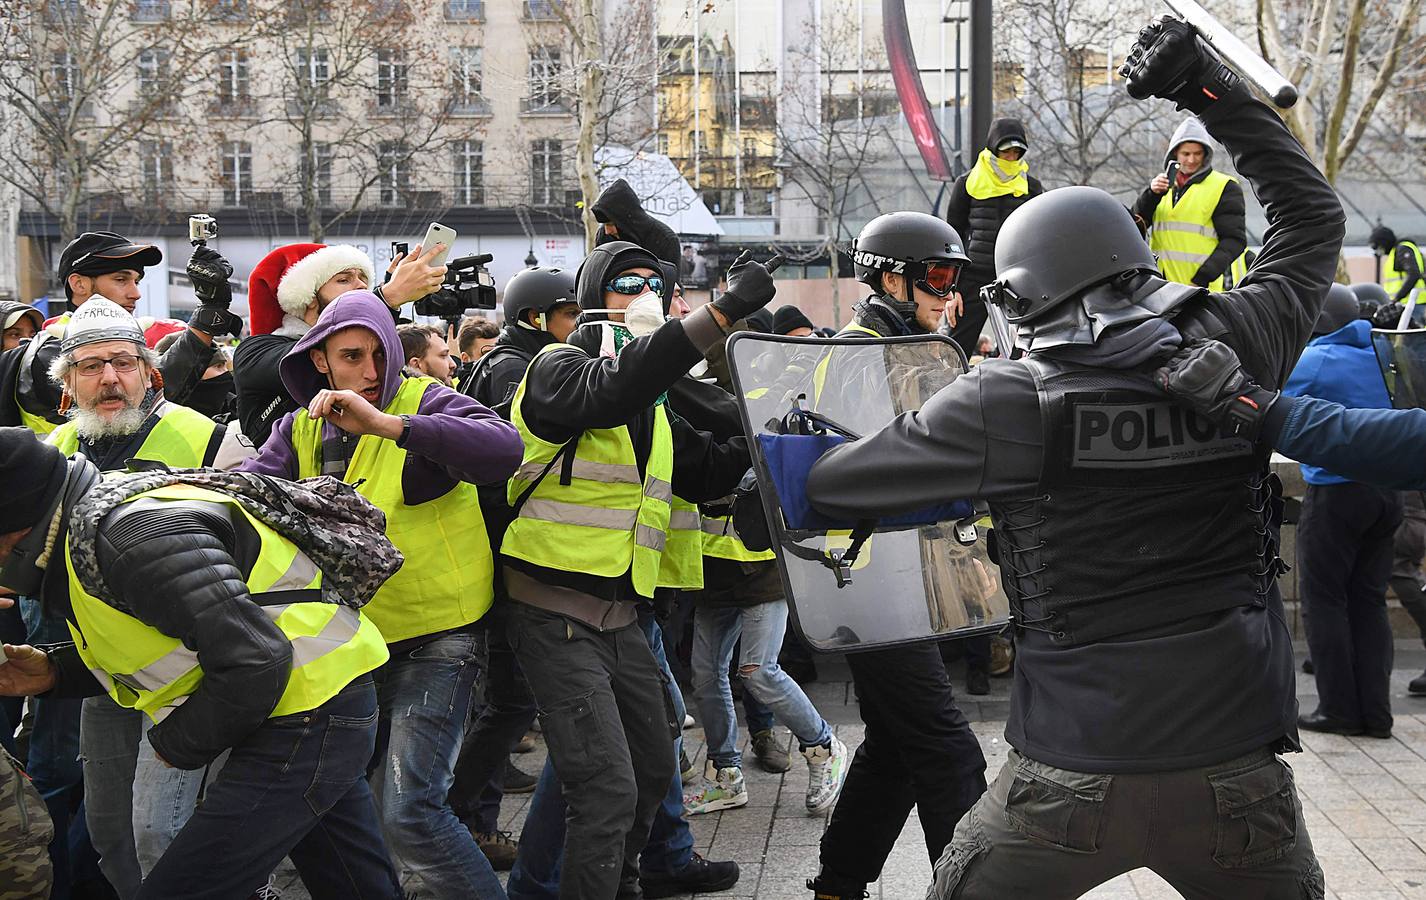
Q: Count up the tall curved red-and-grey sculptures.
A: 1